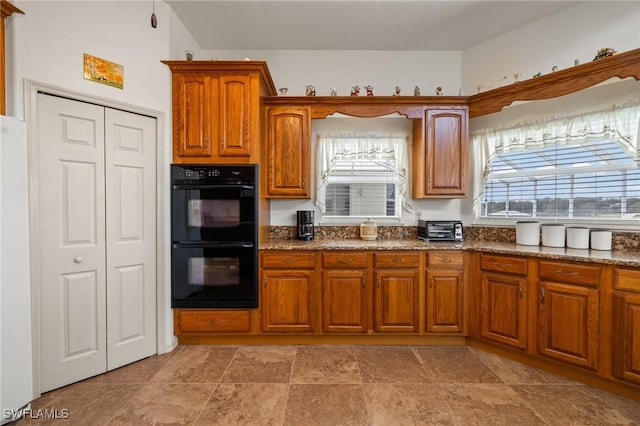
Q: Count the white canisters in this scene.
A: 4